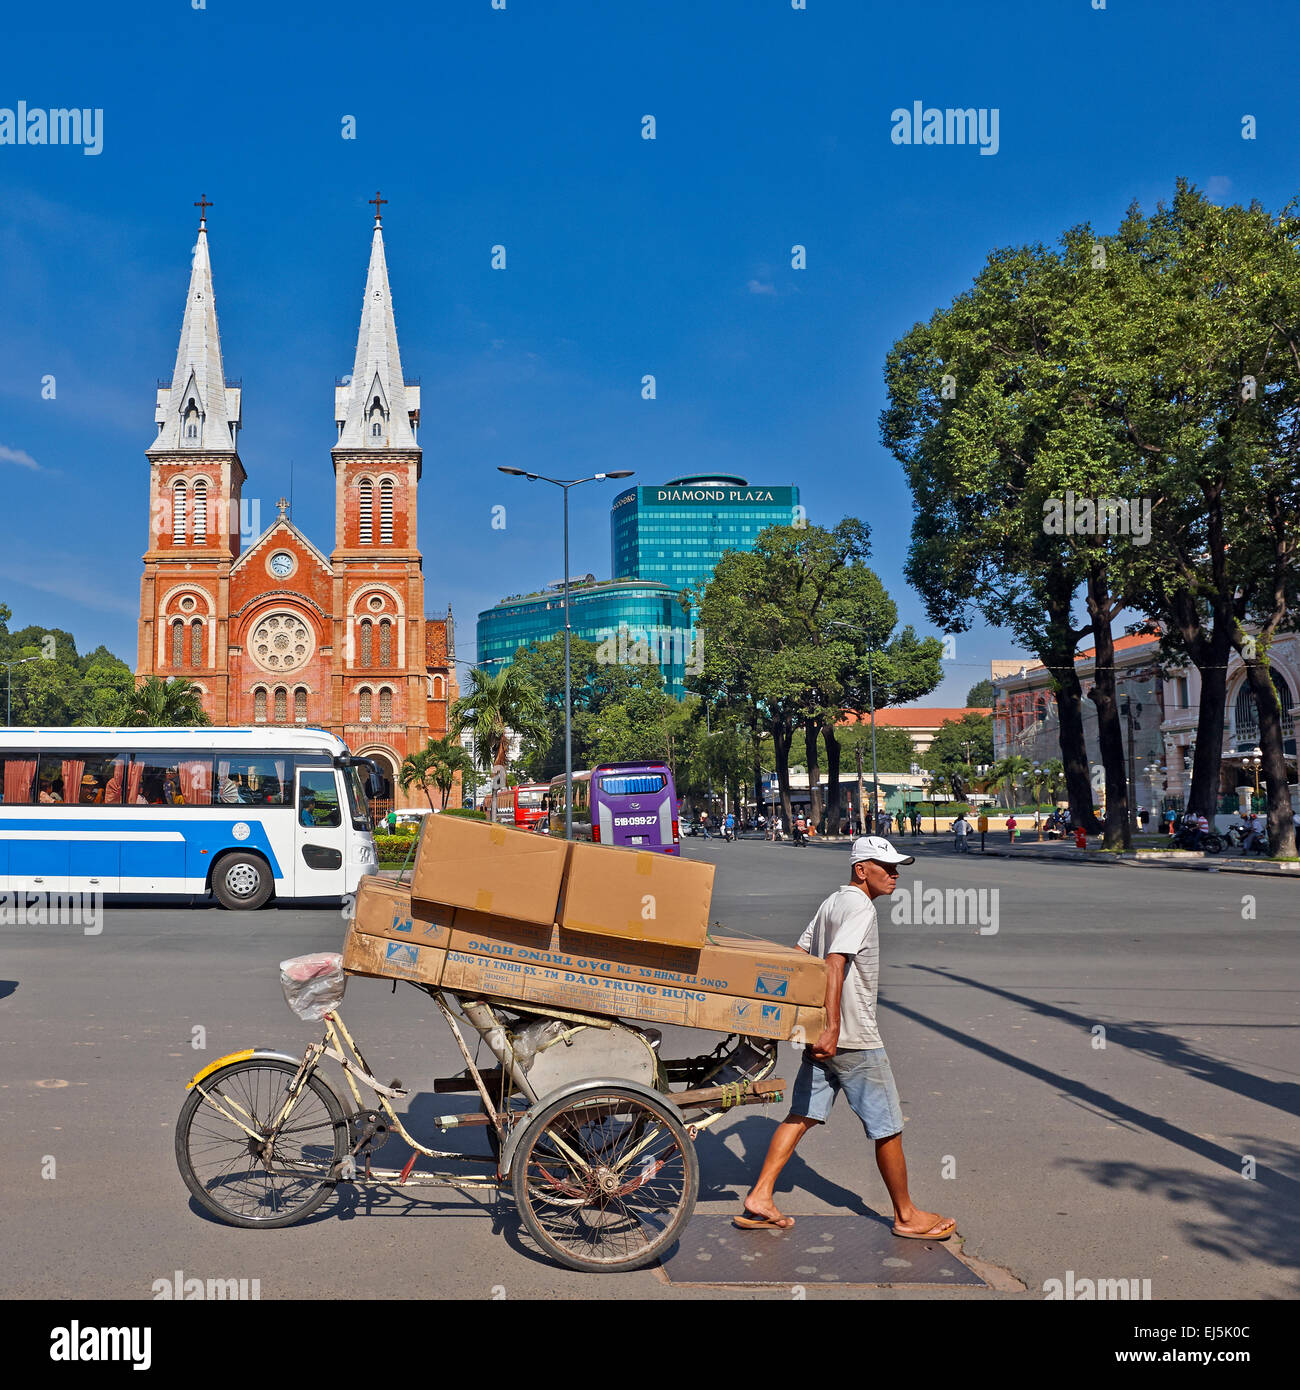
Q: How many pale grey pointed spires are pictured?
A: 2